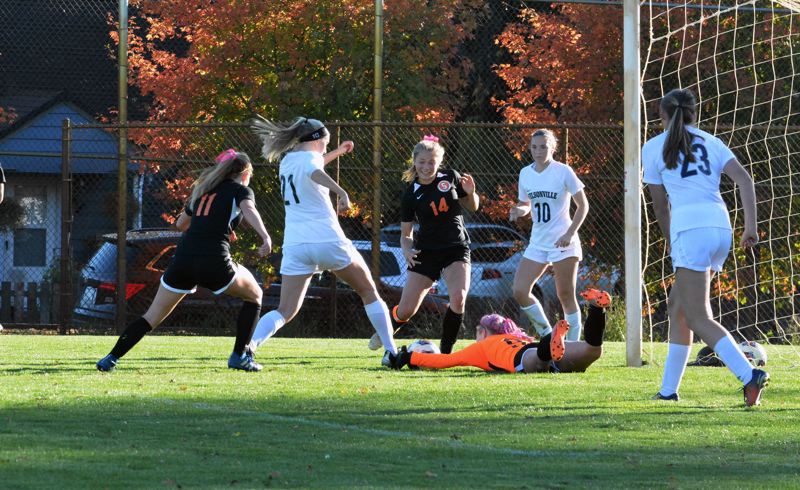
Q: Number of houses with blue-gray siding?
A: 1